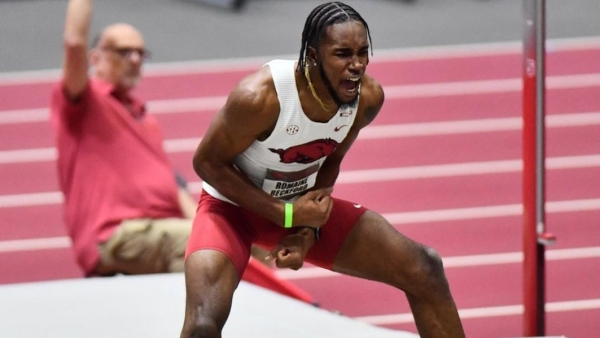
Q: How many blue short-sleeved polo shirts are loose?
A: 0